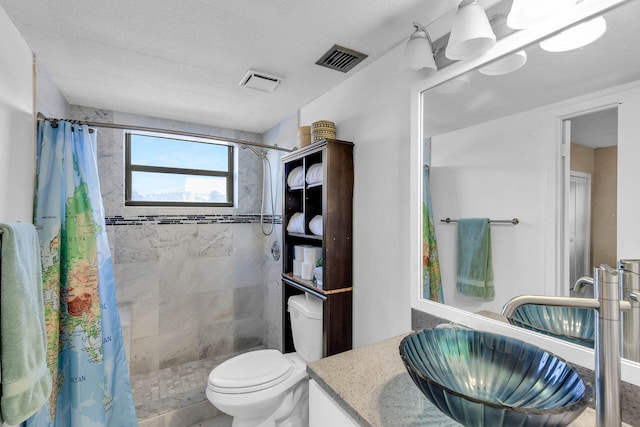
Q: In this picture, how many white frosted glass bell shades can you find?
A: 3